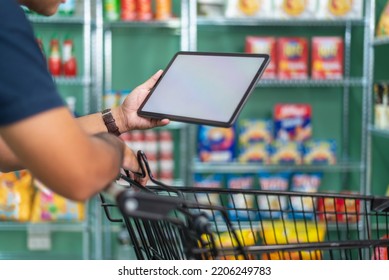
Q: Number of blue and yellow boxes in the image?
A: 4